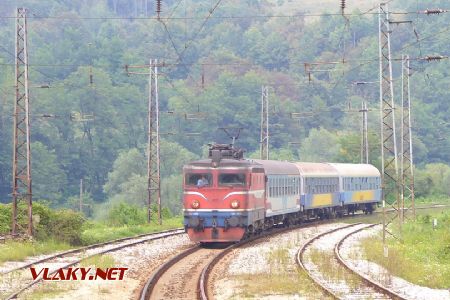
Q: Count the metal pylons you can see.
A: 6